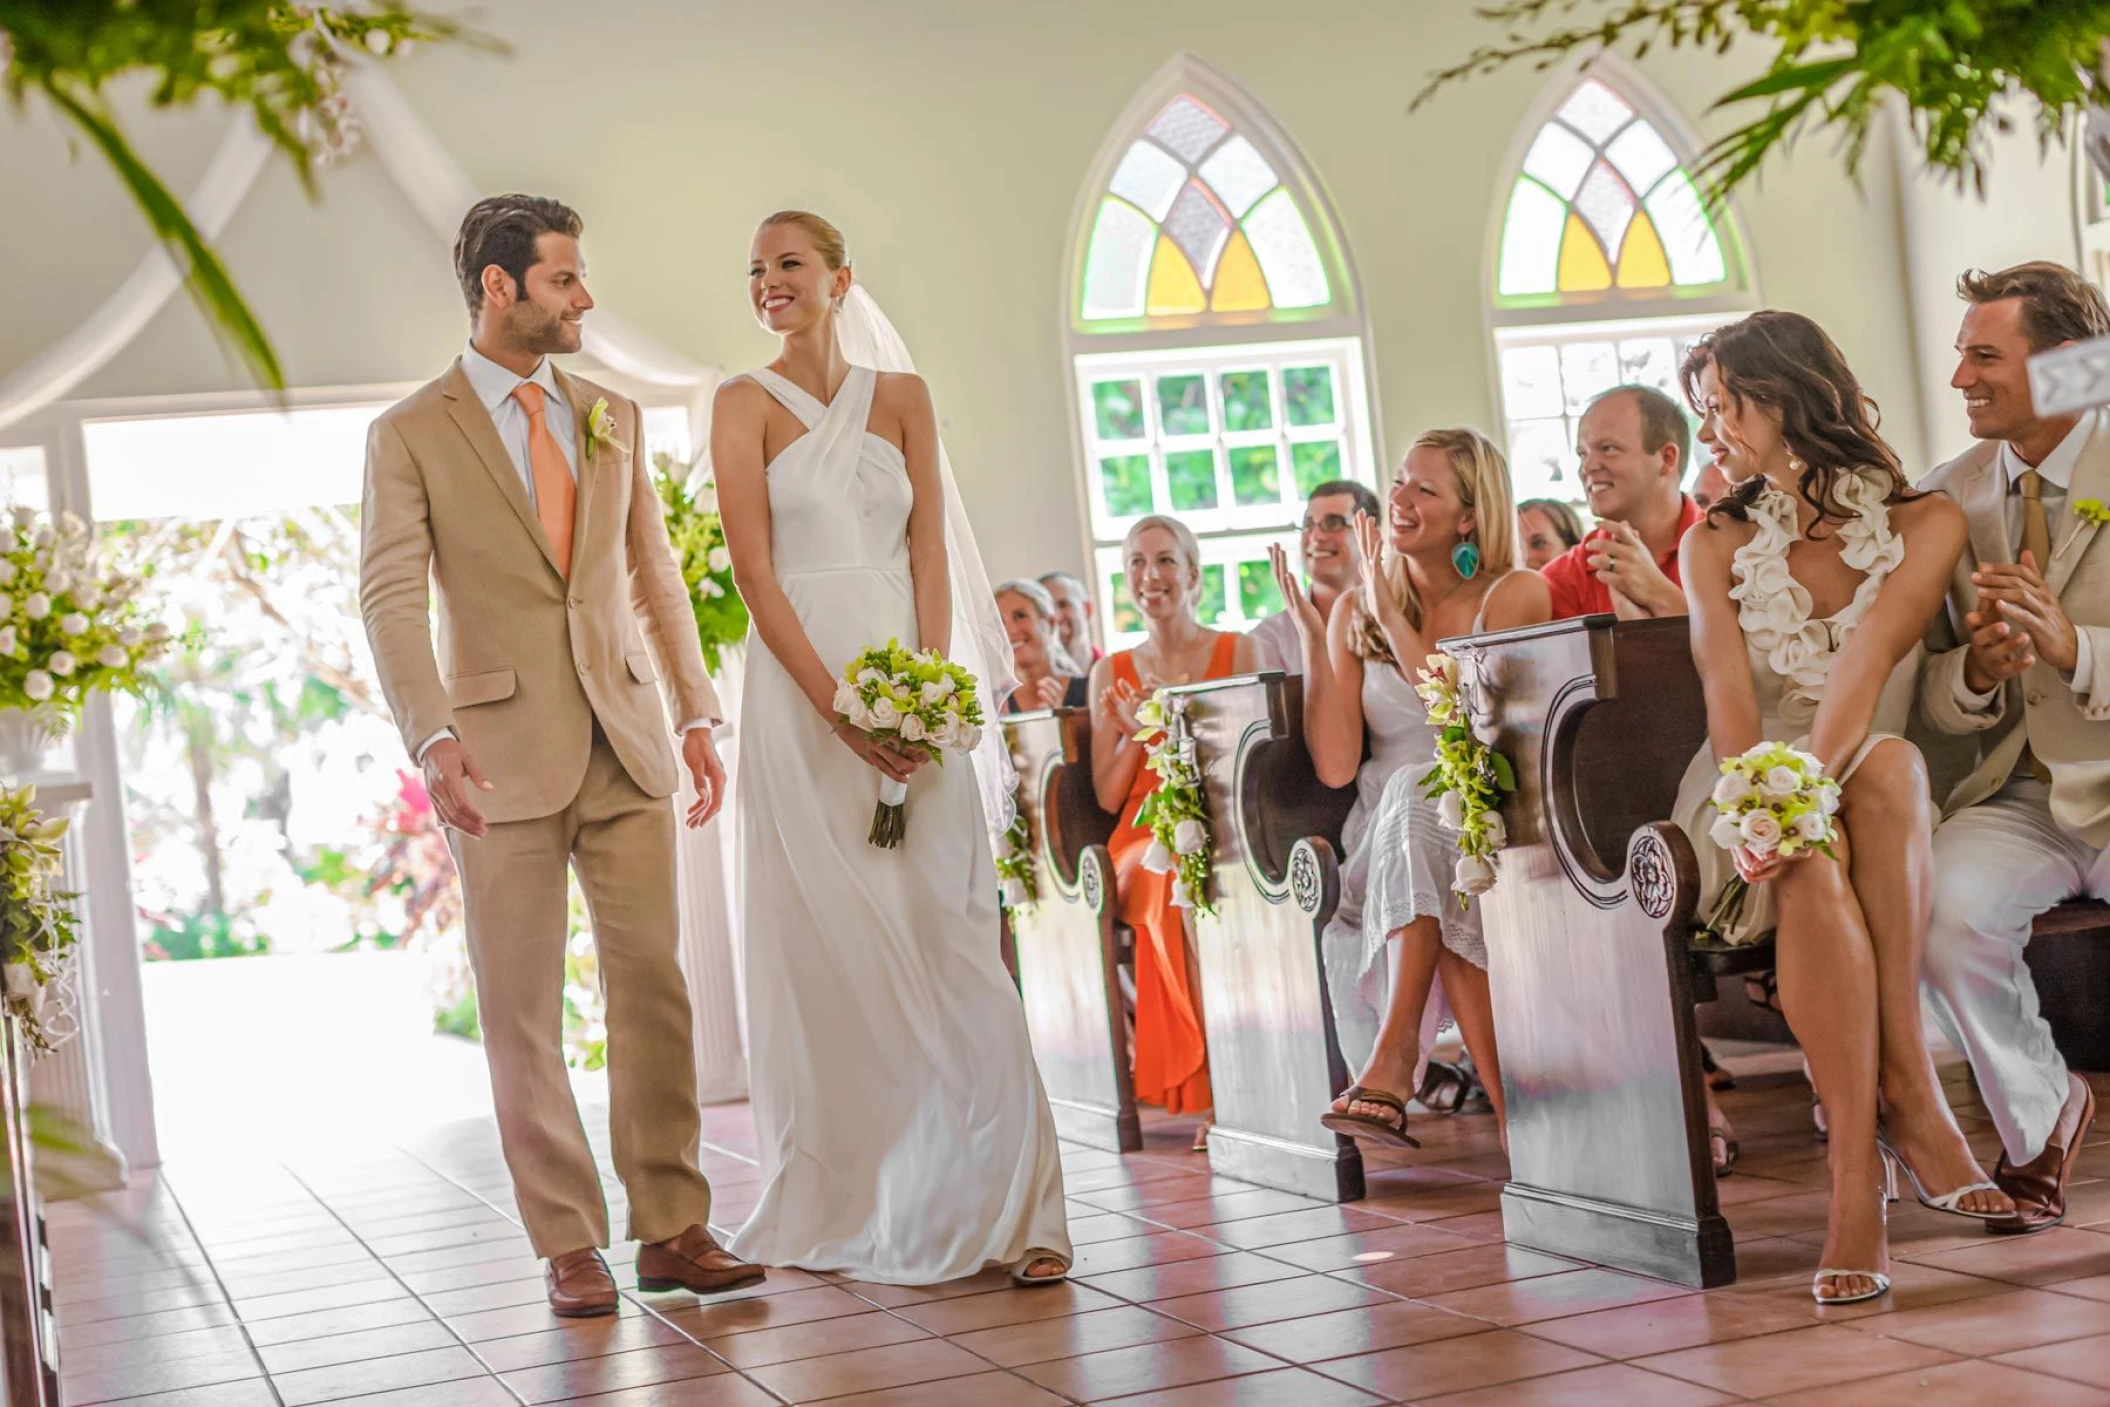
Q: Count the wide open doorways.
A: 1